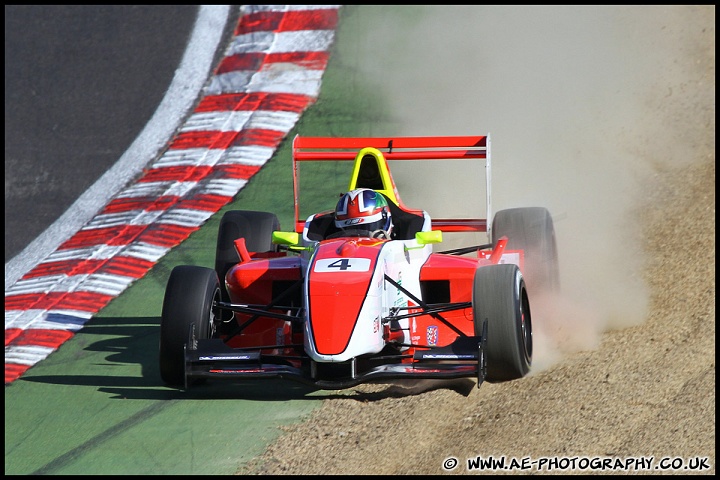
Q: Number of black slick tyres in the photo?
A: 4